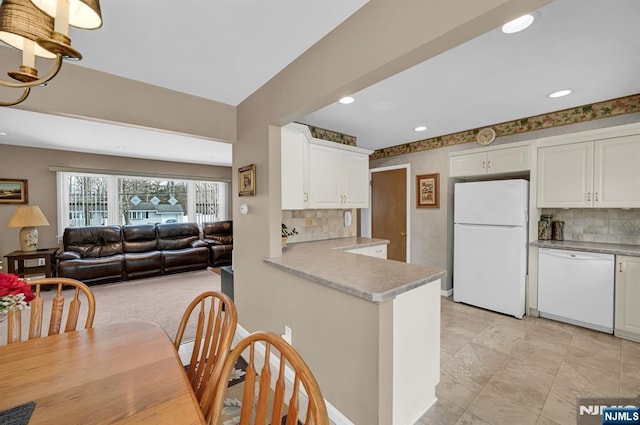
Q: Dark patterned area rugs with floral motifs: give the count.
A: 1